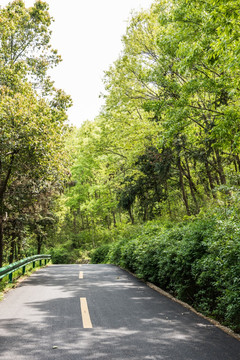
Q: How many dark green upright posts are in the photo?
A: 5